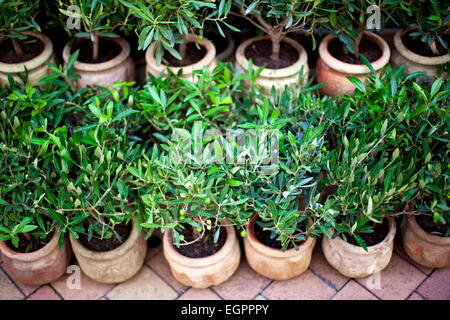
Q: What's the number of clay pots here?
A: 12